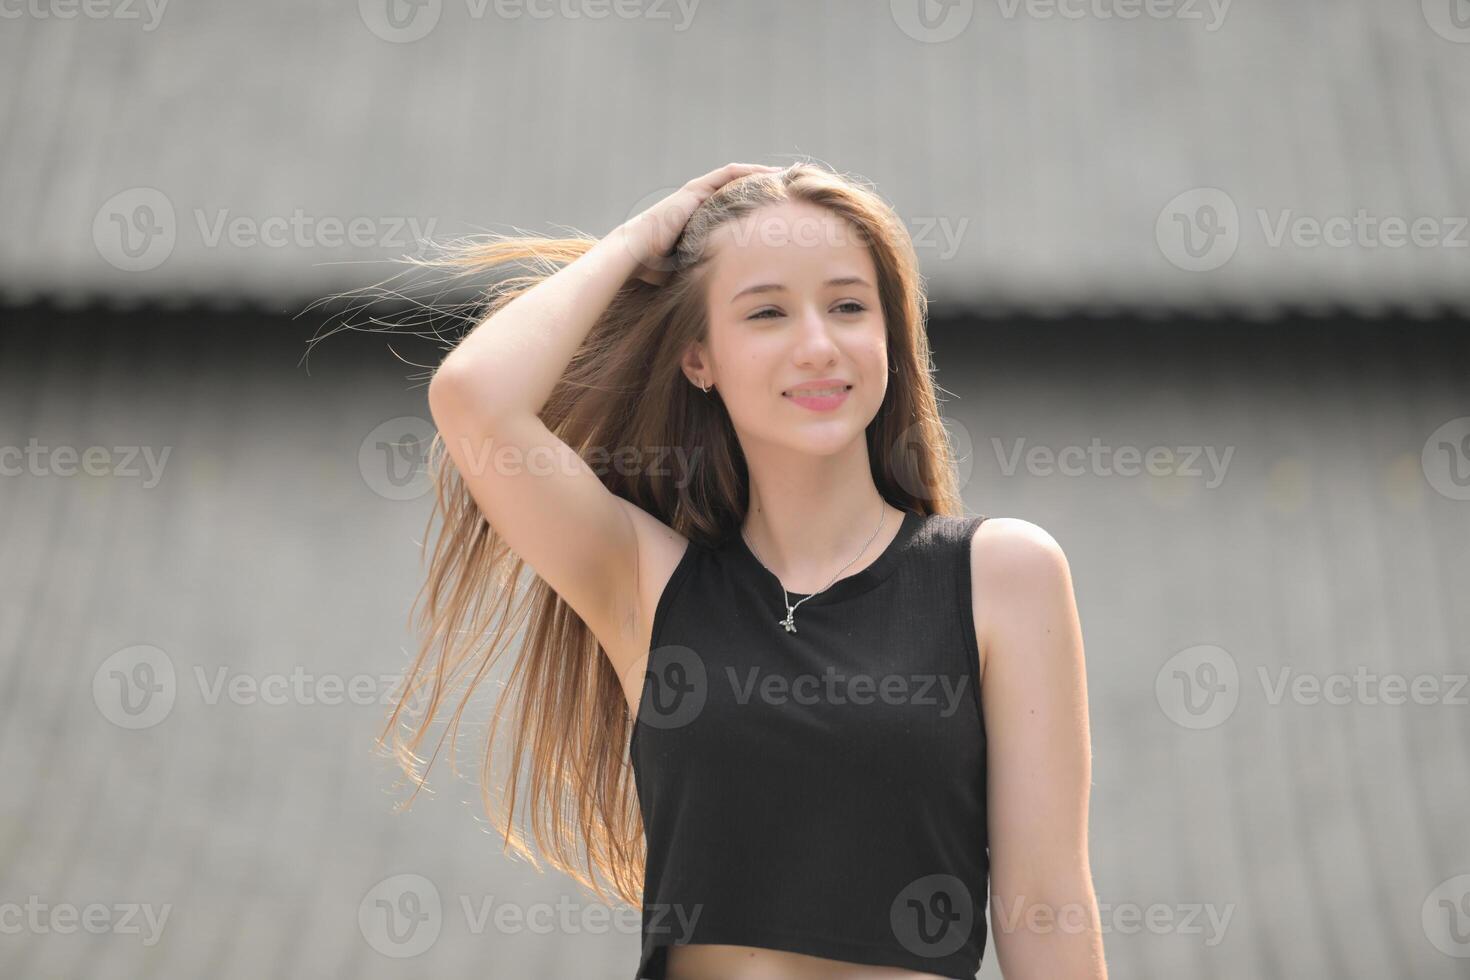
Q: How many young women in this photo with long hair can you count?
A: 1